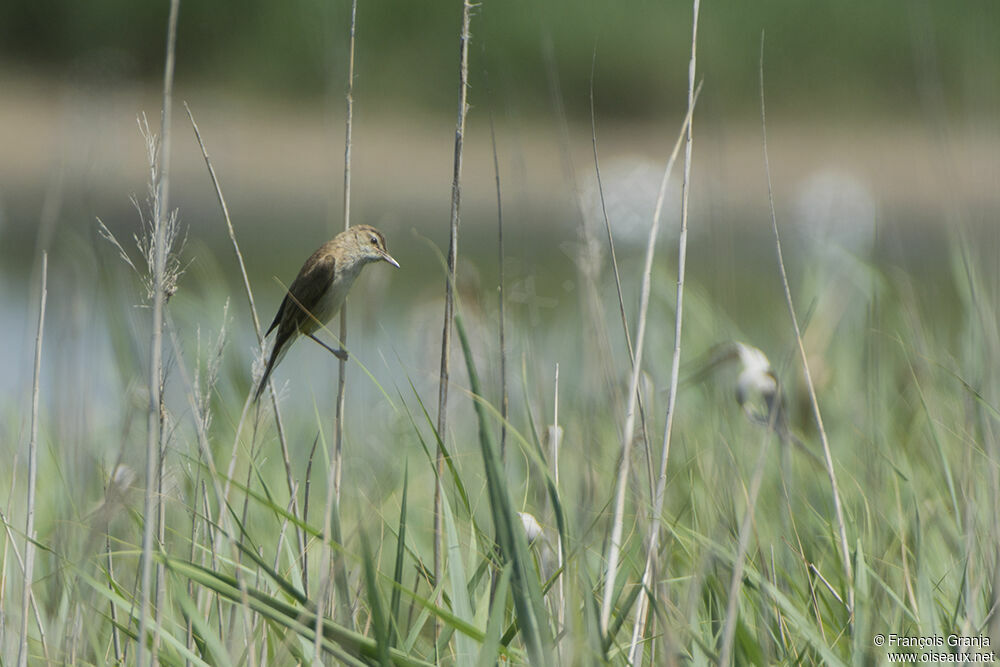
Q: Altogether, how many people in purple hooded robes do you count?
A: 0